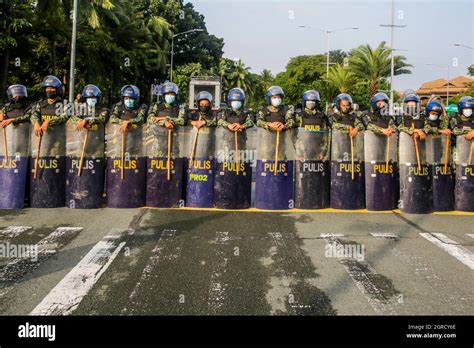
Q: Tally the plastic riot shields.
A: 14